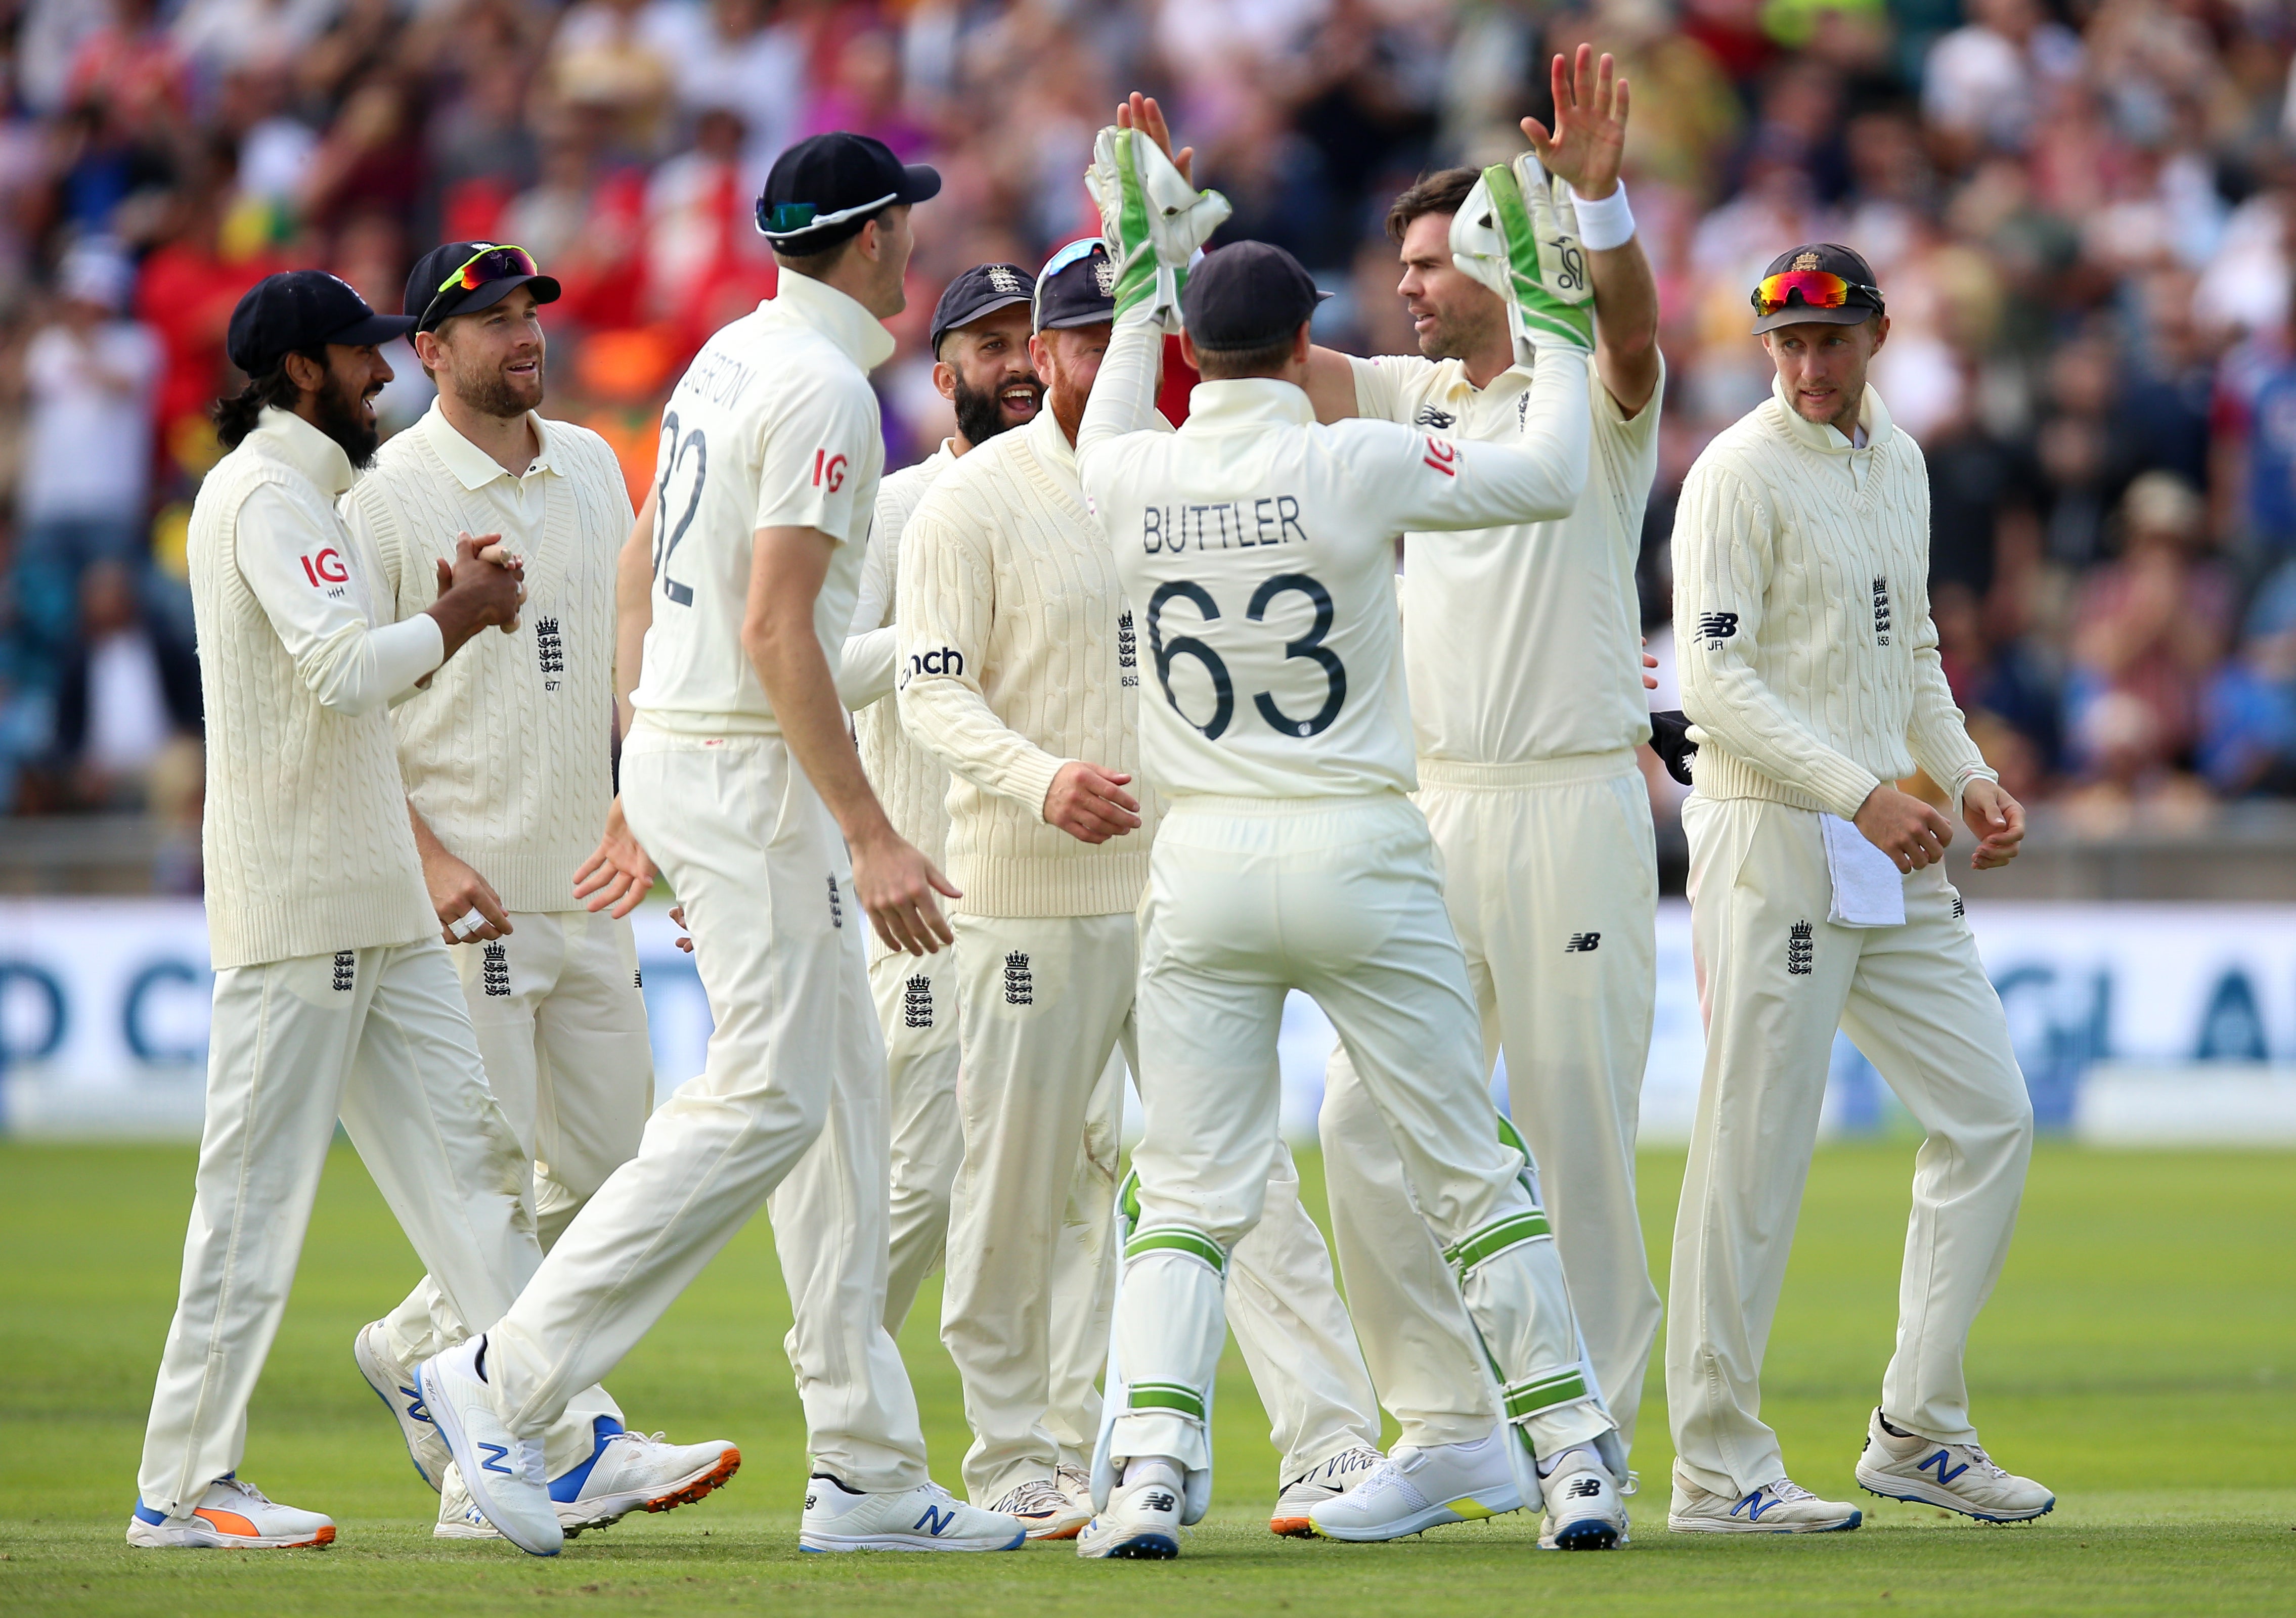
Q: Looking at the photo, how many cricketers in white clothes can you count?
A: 8